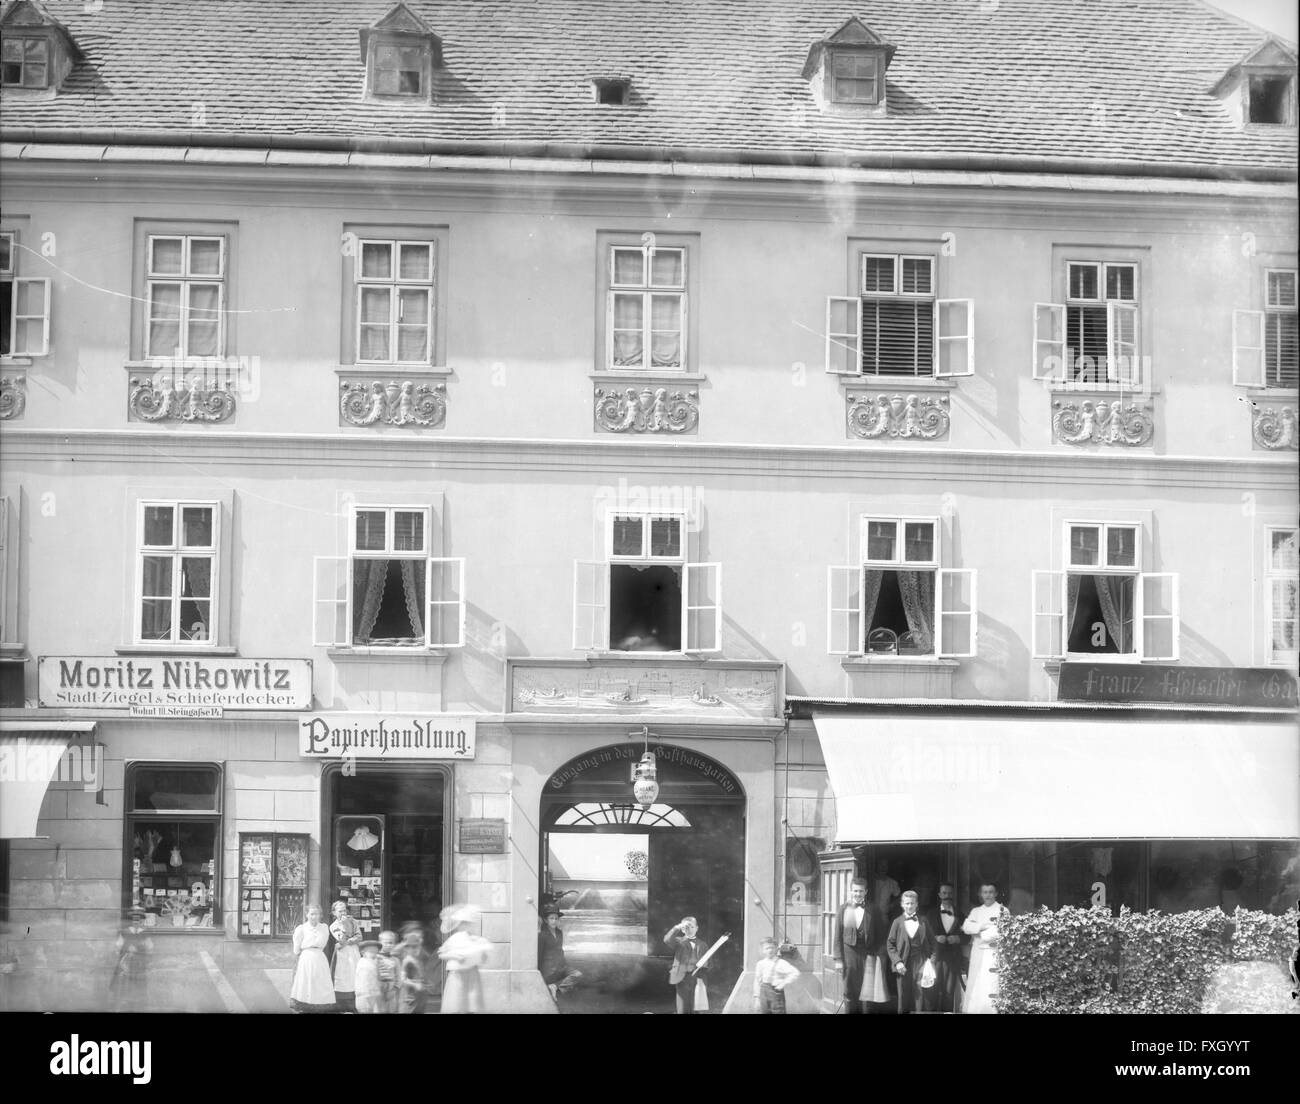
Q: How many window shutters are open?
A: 14